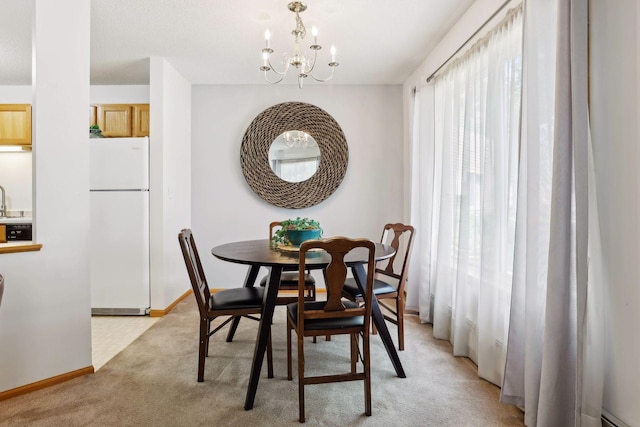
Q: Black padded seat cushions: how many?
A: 4